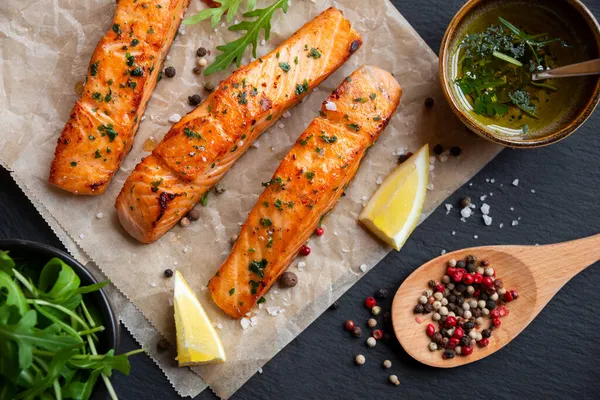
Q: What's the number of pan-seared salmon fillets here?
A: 3